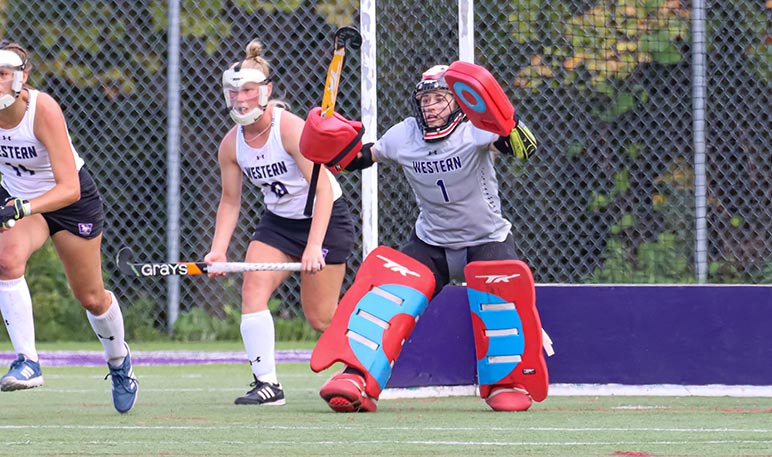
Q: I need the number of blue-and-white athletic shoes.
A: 2